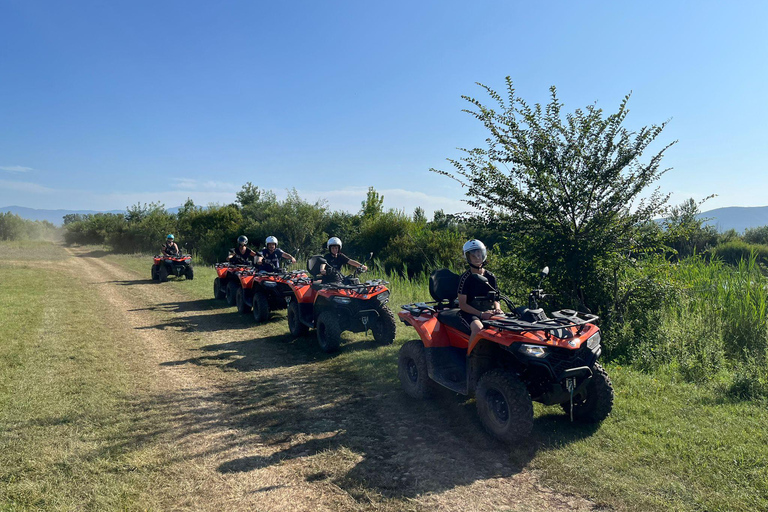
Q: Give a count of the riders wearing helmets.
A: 5